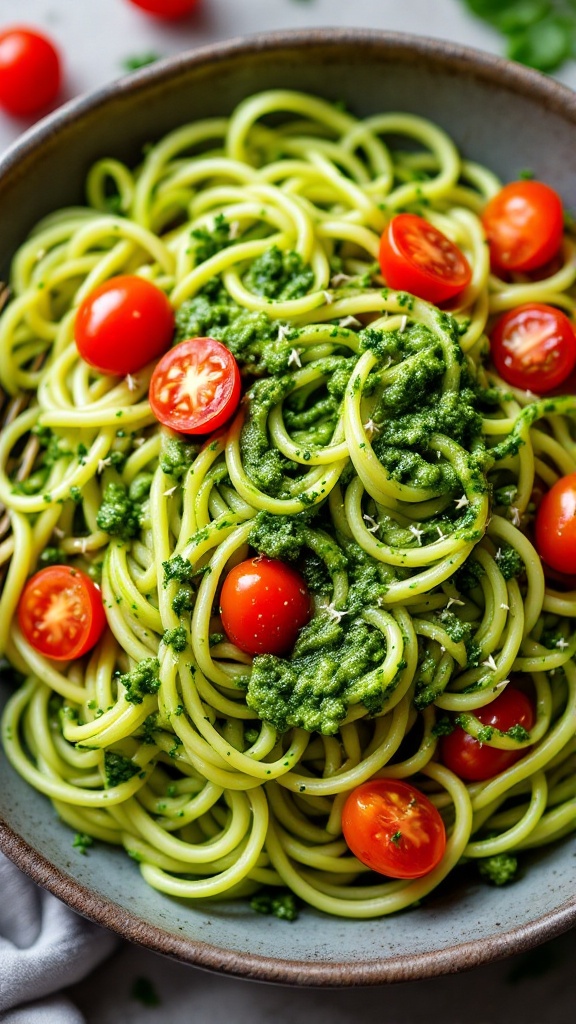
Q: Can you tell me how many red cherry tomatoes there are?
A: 12